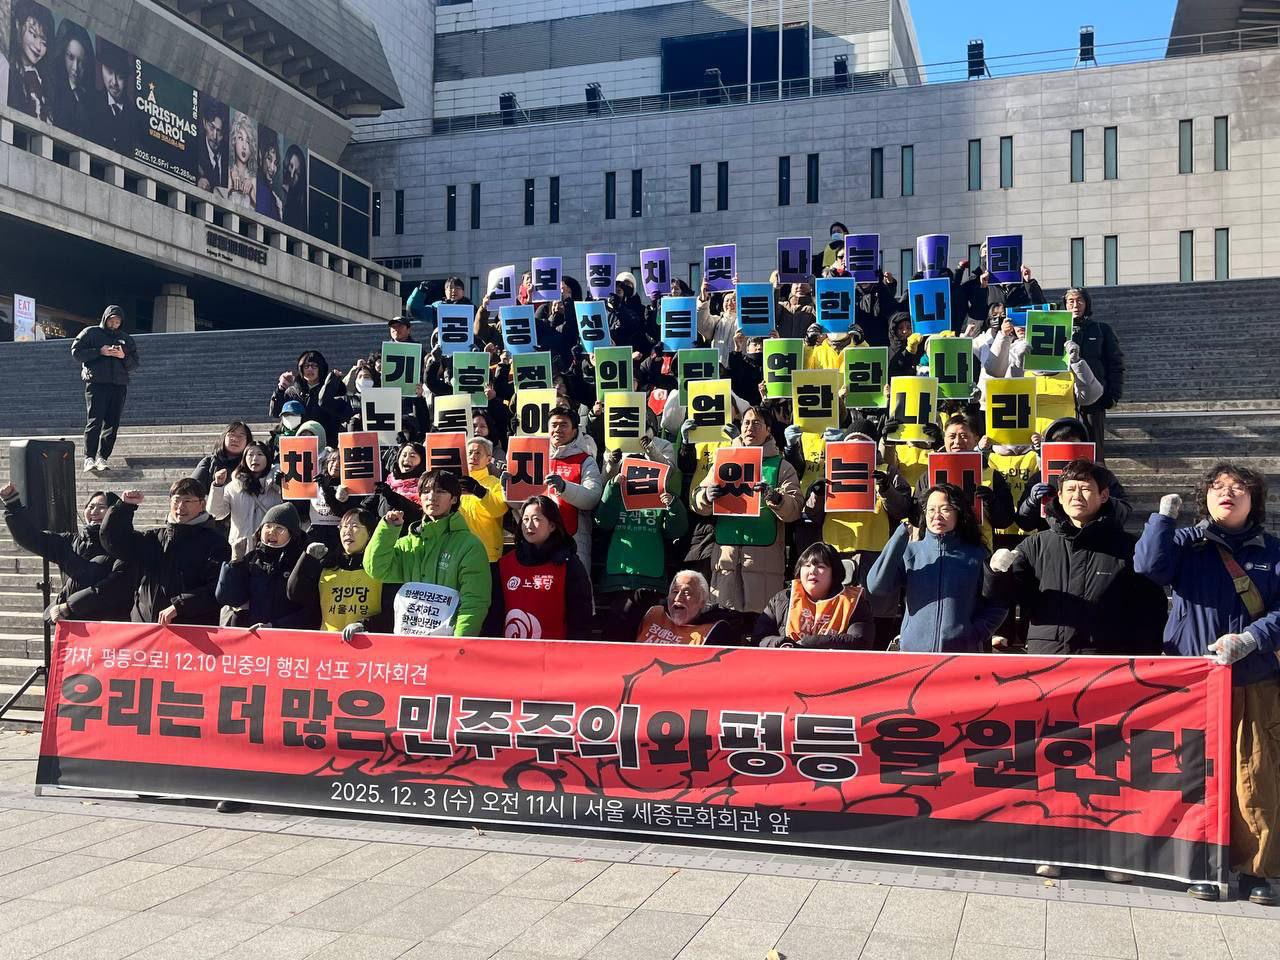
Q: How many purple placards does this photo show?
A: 9